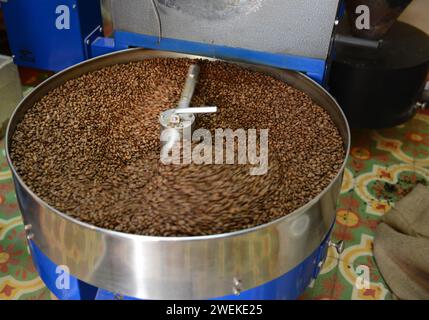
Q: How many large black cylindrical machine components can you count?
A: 1